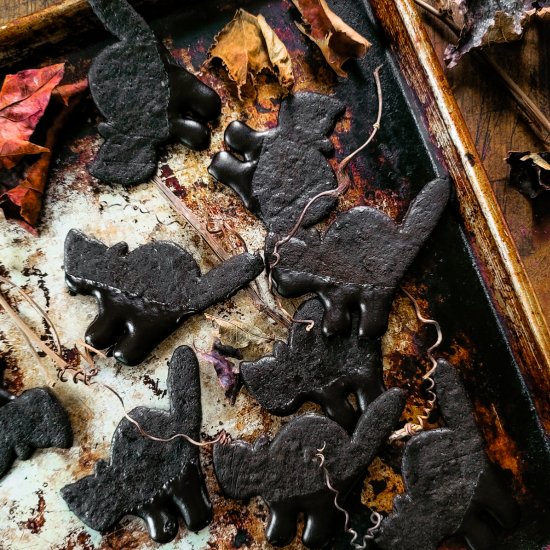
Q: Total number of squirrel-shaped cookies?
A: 0